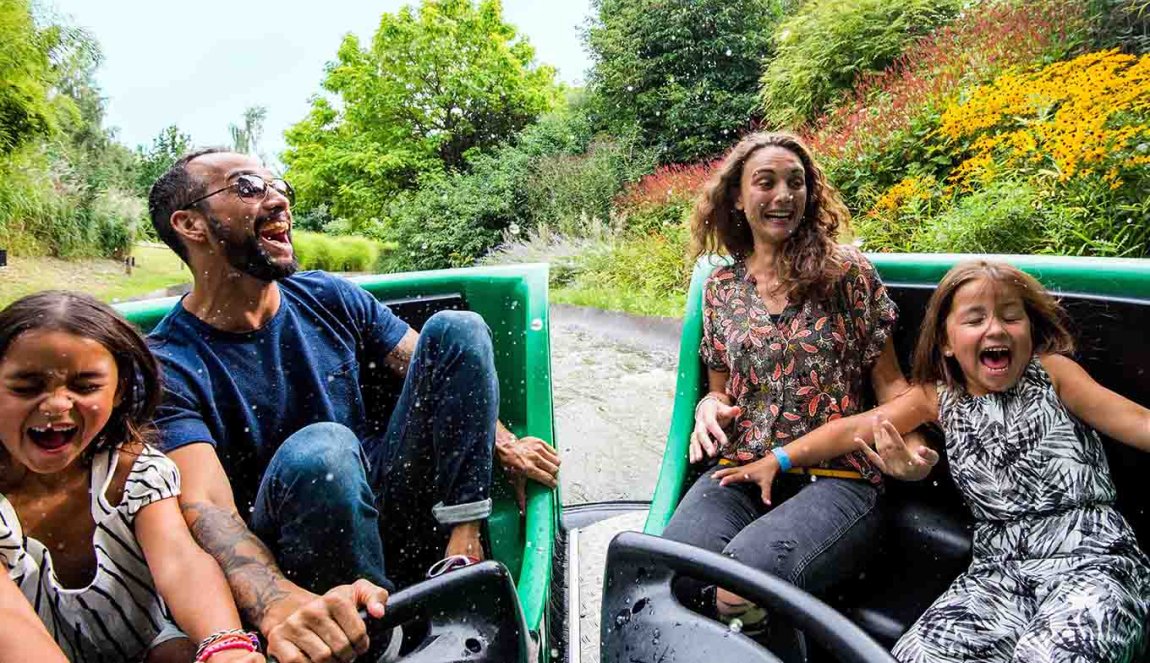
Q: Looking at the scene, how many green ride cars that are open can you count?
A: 2